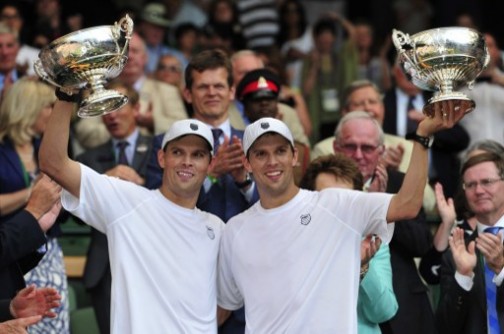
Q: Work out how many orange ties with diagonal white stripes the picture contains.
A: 0